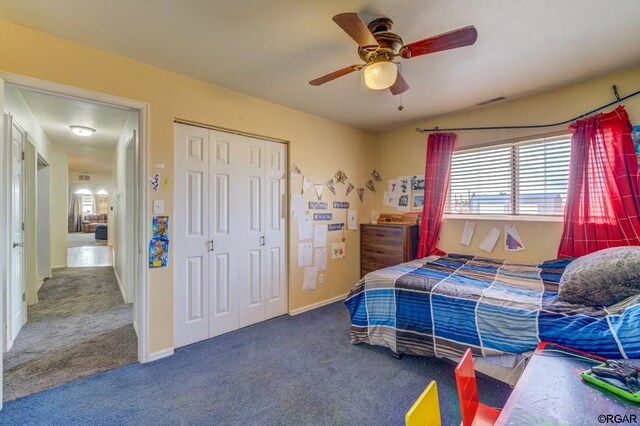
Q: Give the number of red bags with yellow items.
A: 0